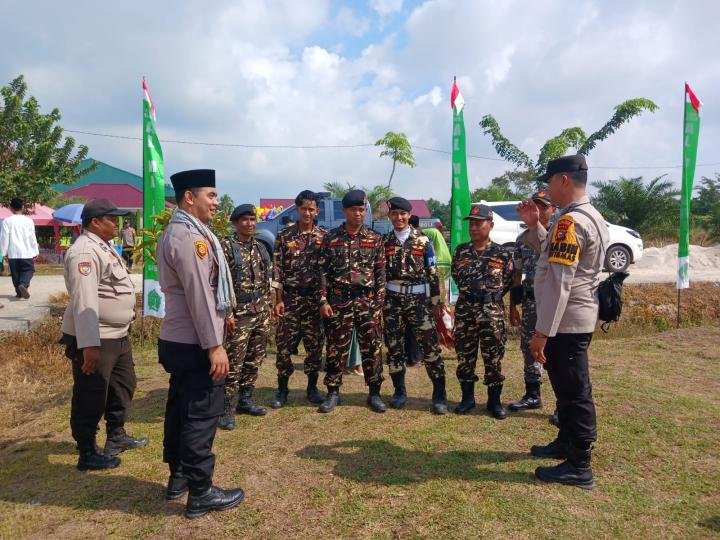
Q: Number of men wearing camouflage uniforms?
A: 6